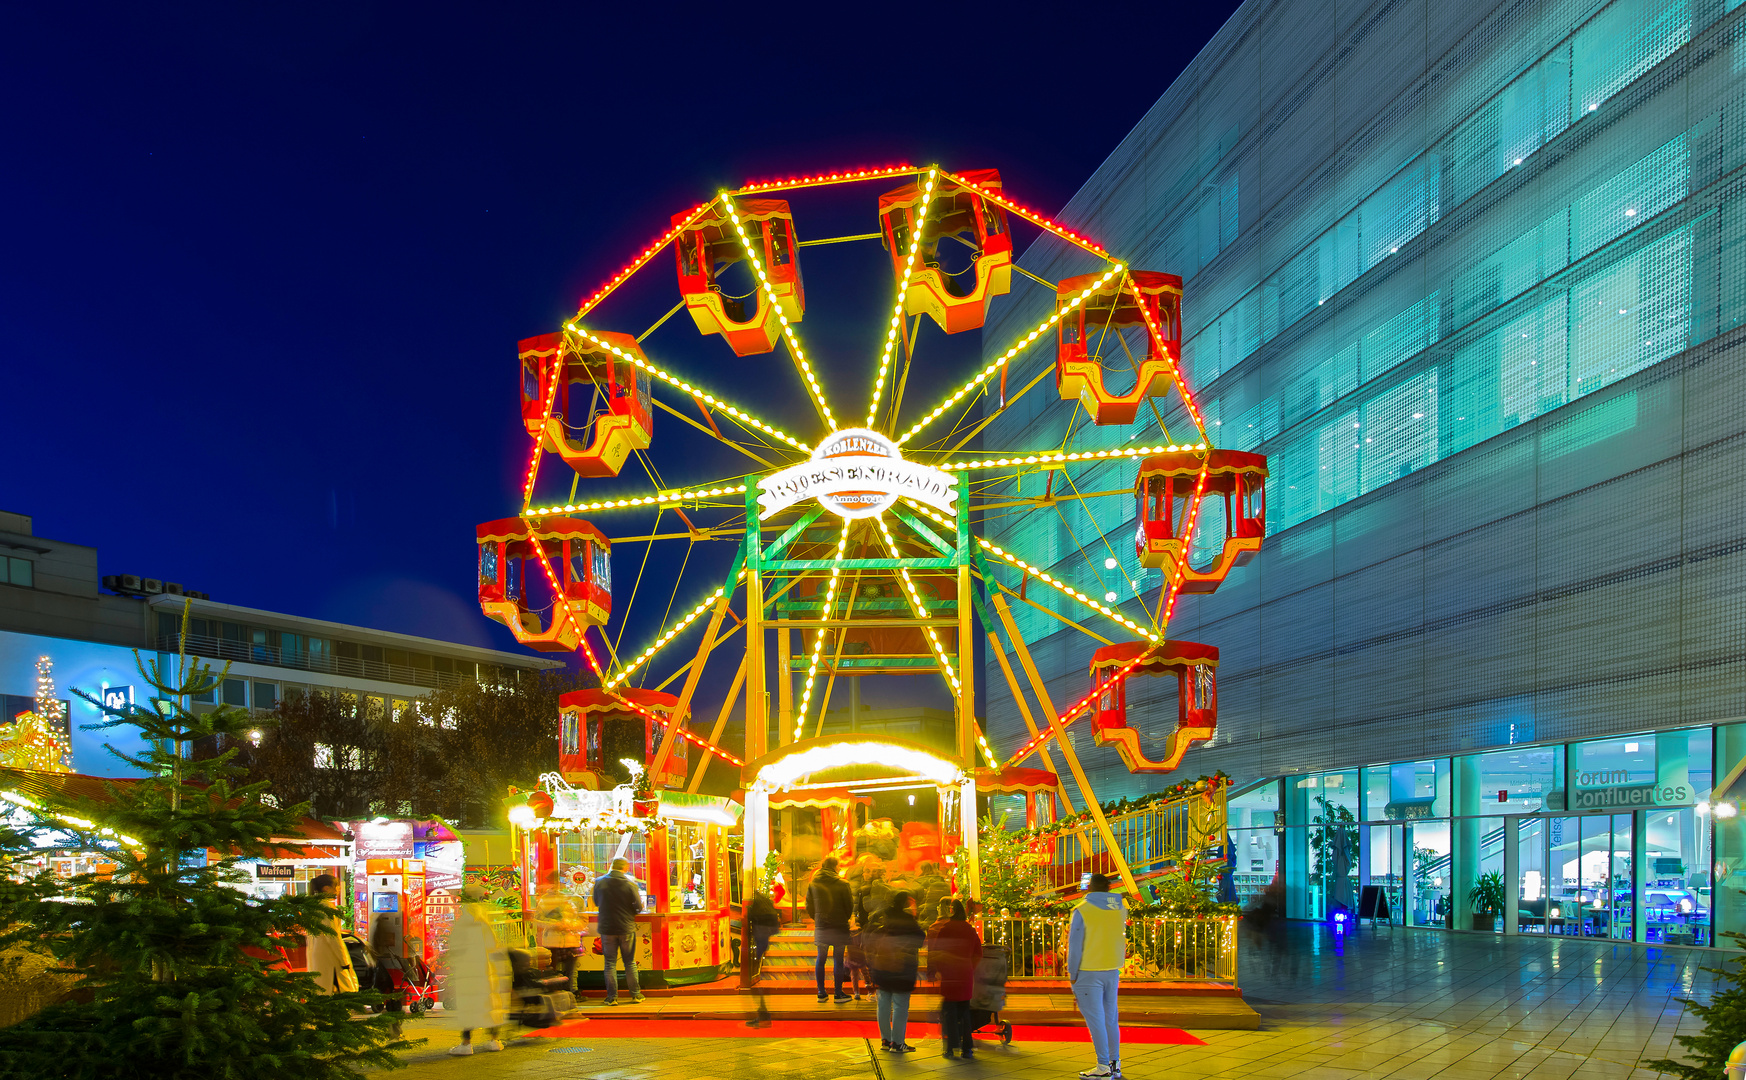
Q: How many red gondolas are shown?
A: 10